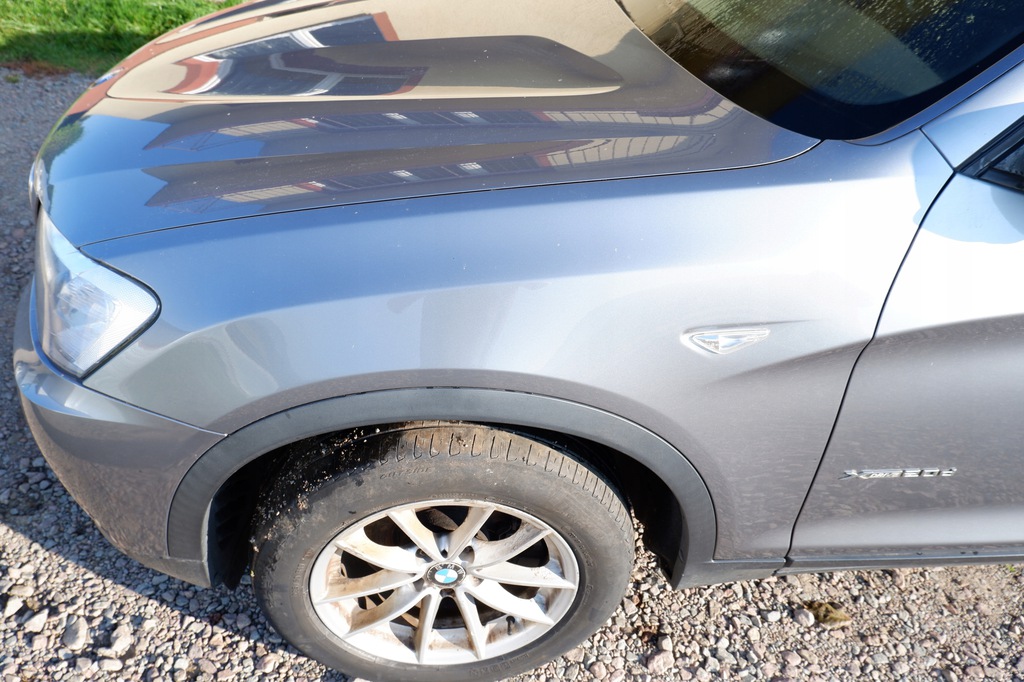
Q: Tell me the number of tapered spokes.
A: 10